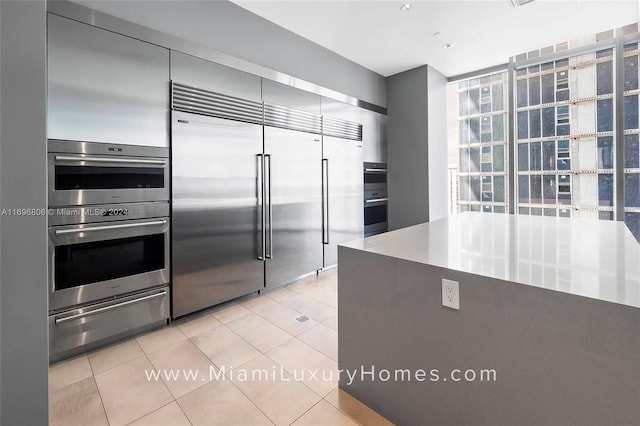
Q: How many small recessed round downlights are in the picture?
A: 2